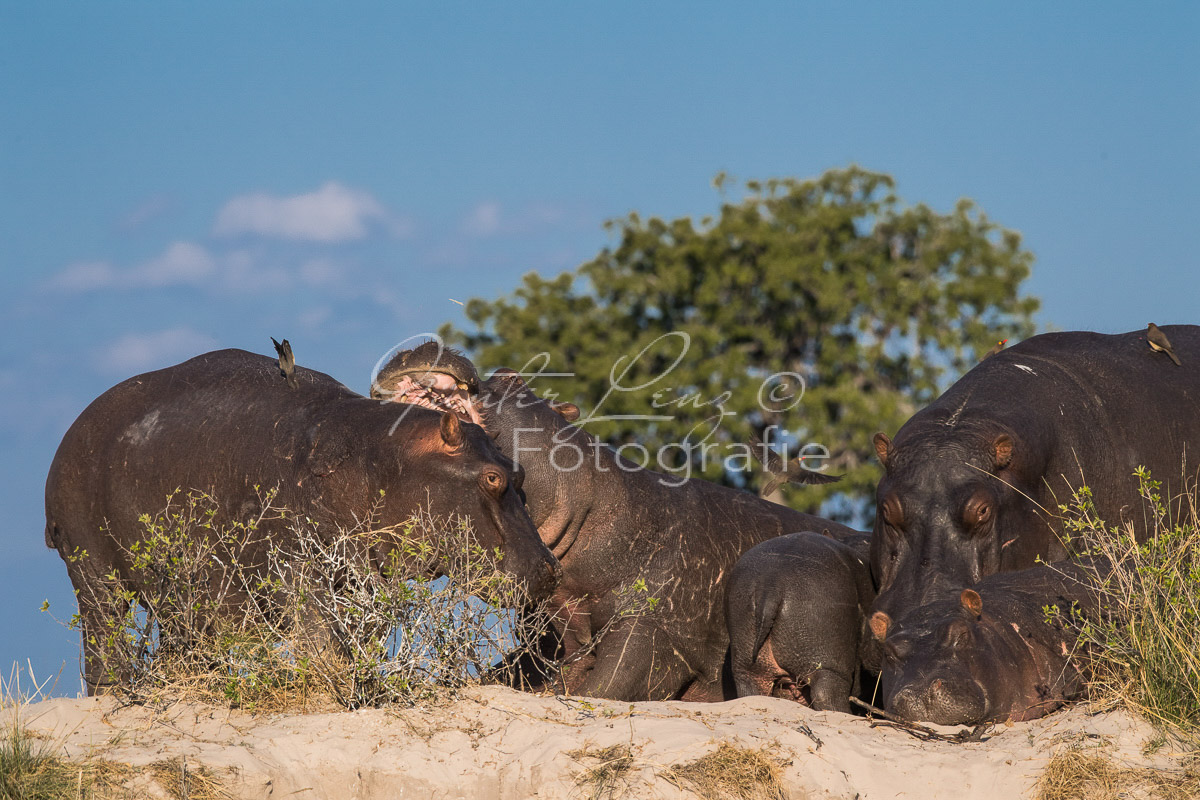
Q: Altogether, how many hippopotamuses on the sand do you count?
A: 5